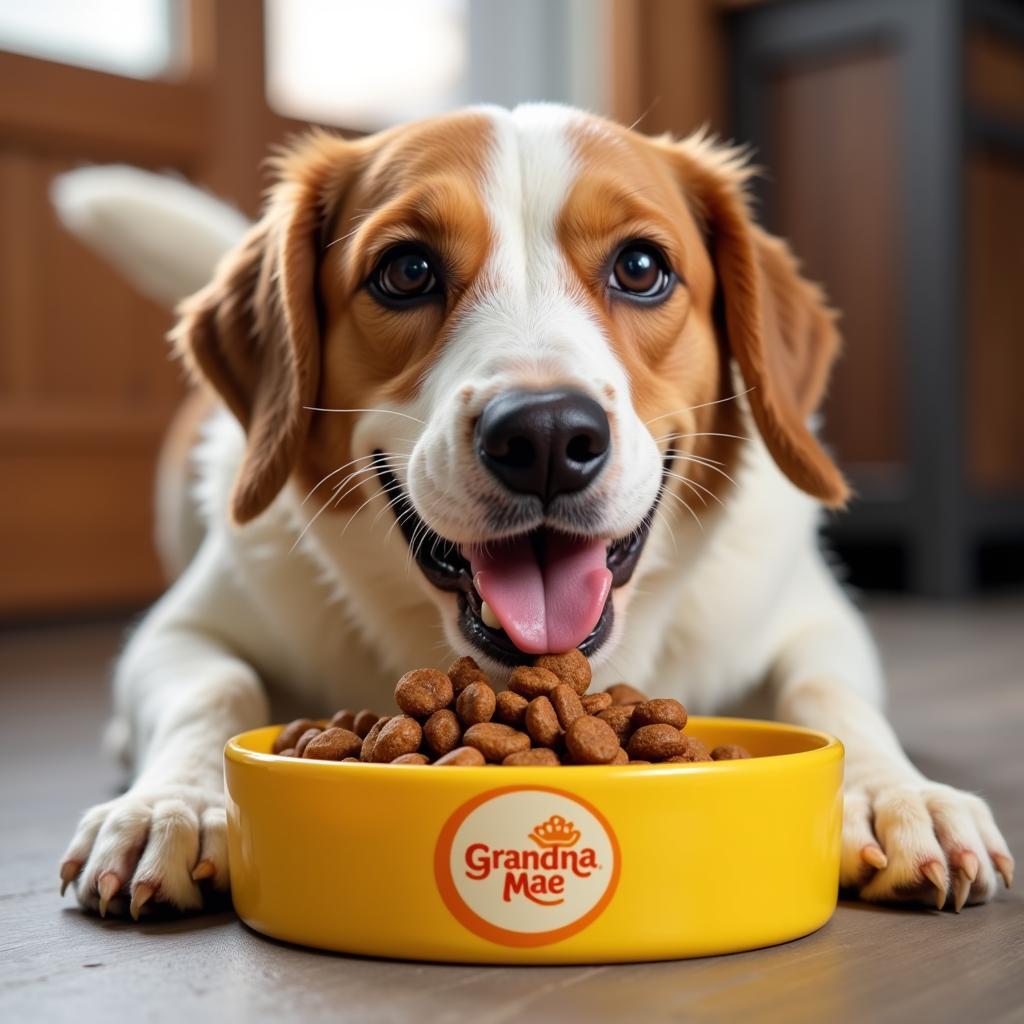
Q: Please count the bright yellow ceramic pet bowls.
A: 1